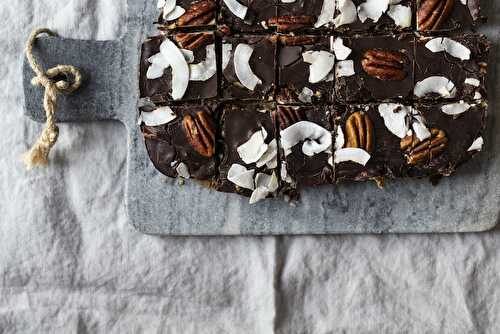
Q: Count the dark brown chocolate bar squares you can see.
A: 15